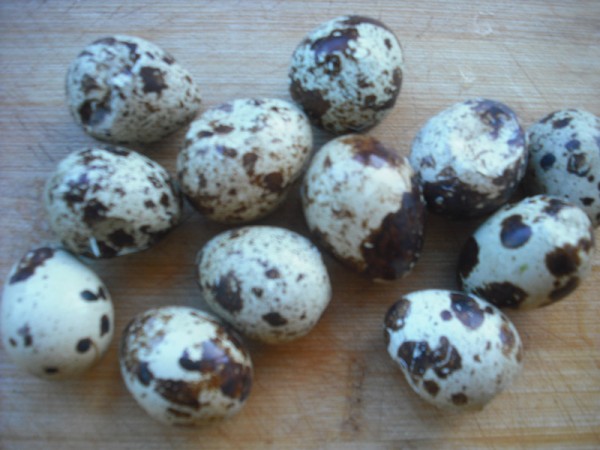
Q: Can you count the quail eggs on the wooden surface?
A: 12